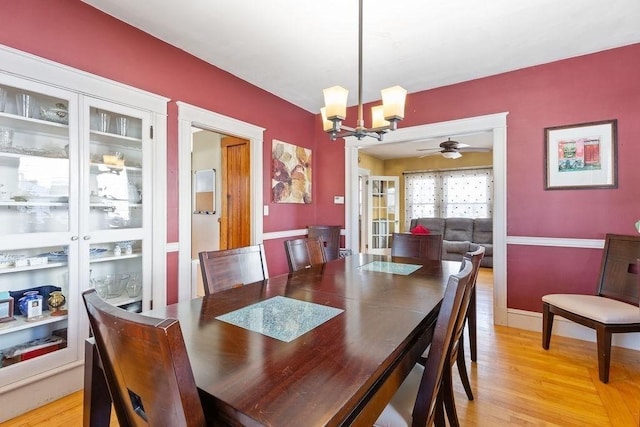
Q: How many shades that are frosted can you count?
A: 4